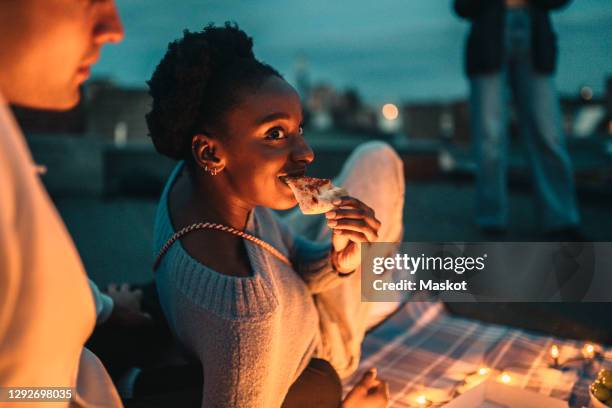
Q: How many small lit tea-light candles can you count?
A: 5